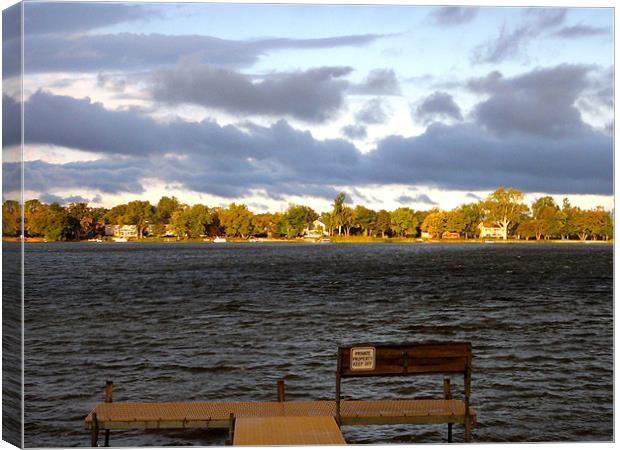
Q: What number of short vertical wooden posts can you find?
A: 3